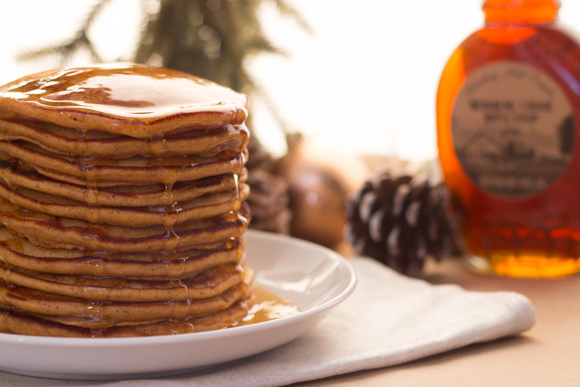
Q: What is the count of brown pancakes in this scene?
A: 10